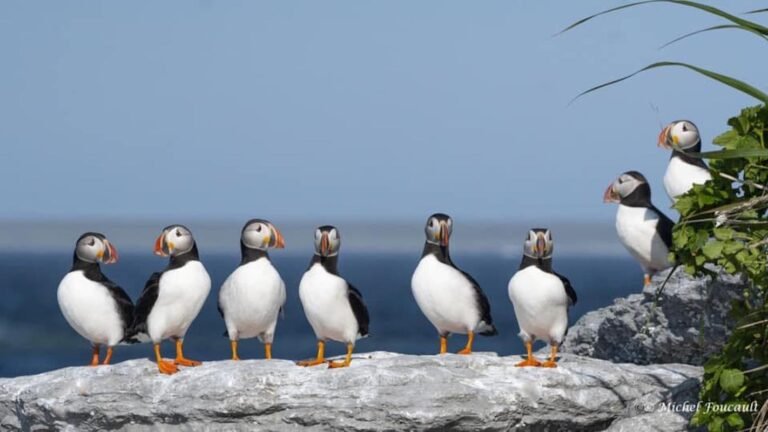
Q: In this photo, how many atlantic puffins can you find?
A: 8